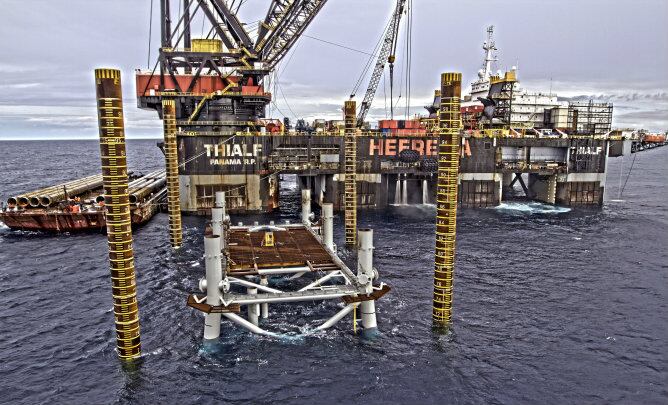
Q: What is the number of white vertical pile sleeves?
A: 6